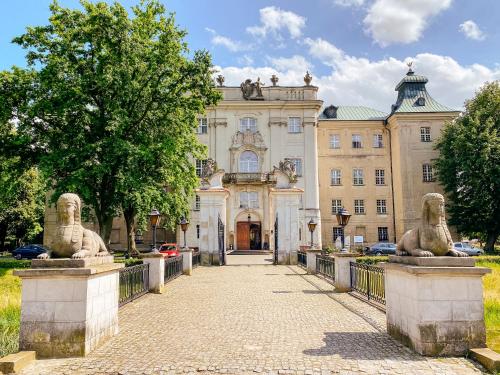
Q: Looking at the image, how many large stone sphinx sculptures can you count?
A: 2